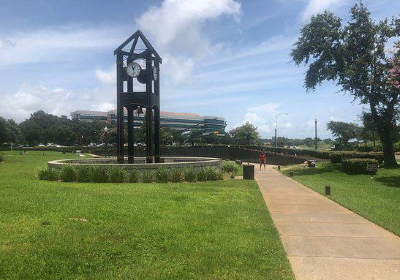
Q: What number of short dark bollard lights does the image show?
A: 3